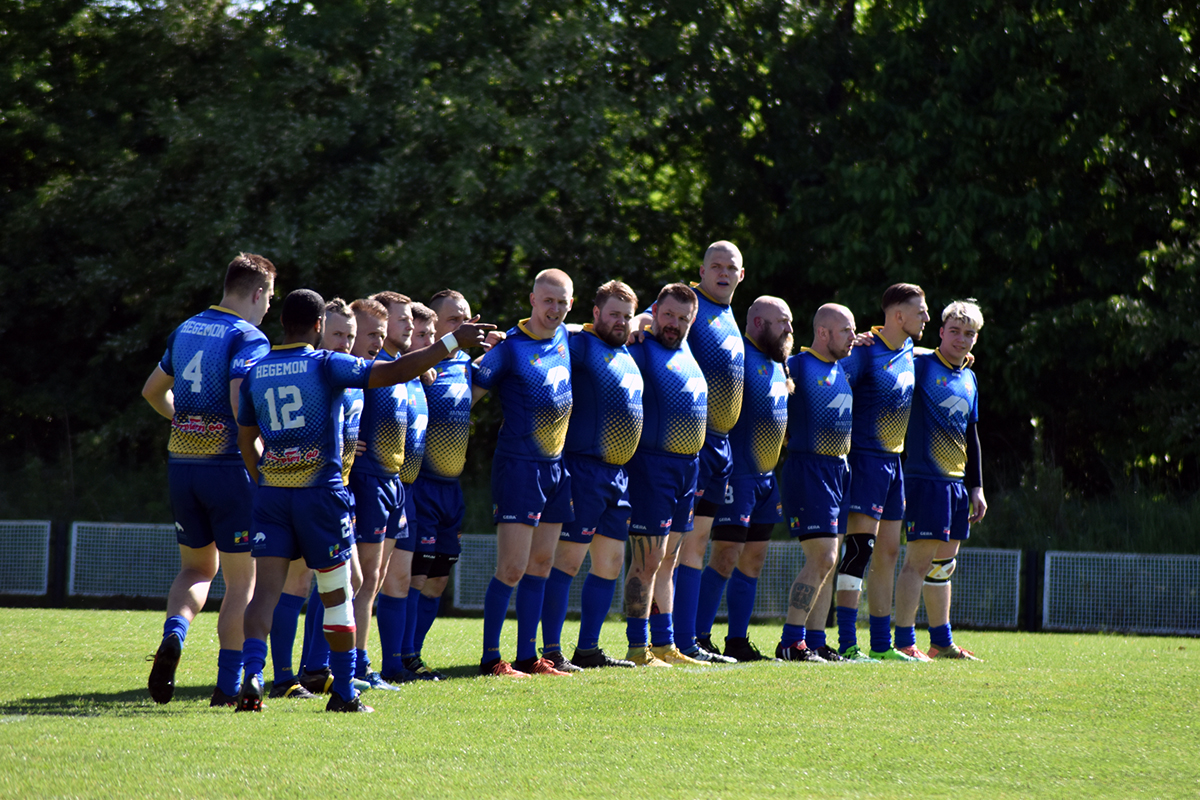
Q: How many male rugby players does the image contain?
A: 15